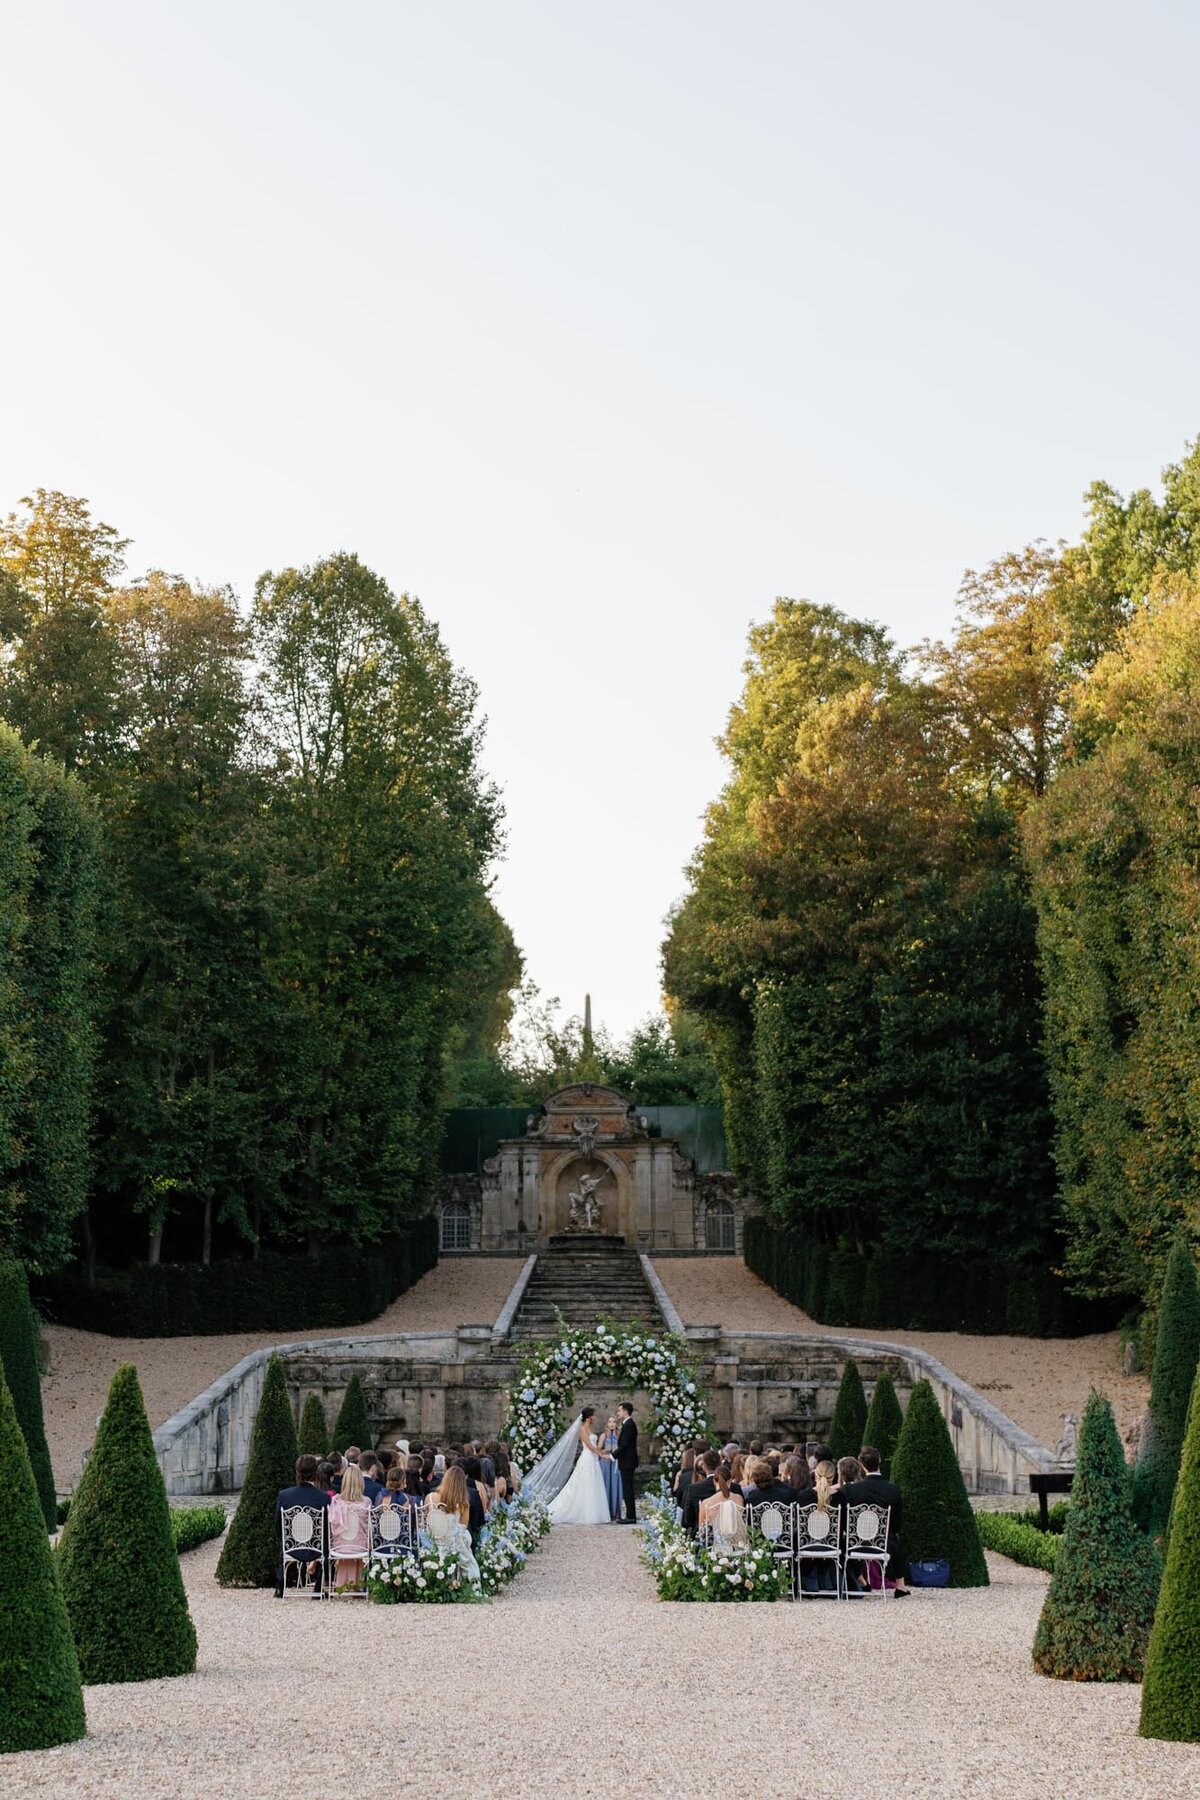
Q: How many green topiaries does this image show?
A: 12